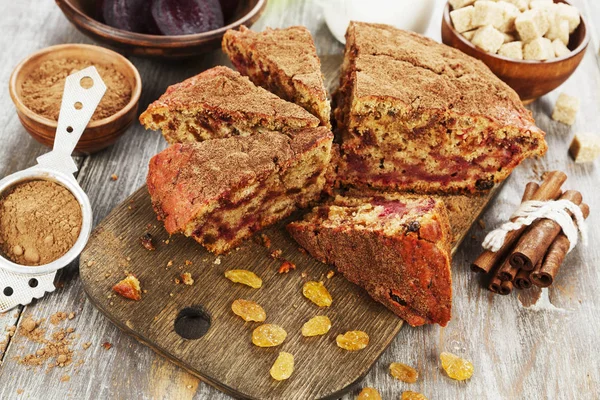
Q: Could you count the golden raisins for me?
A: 11